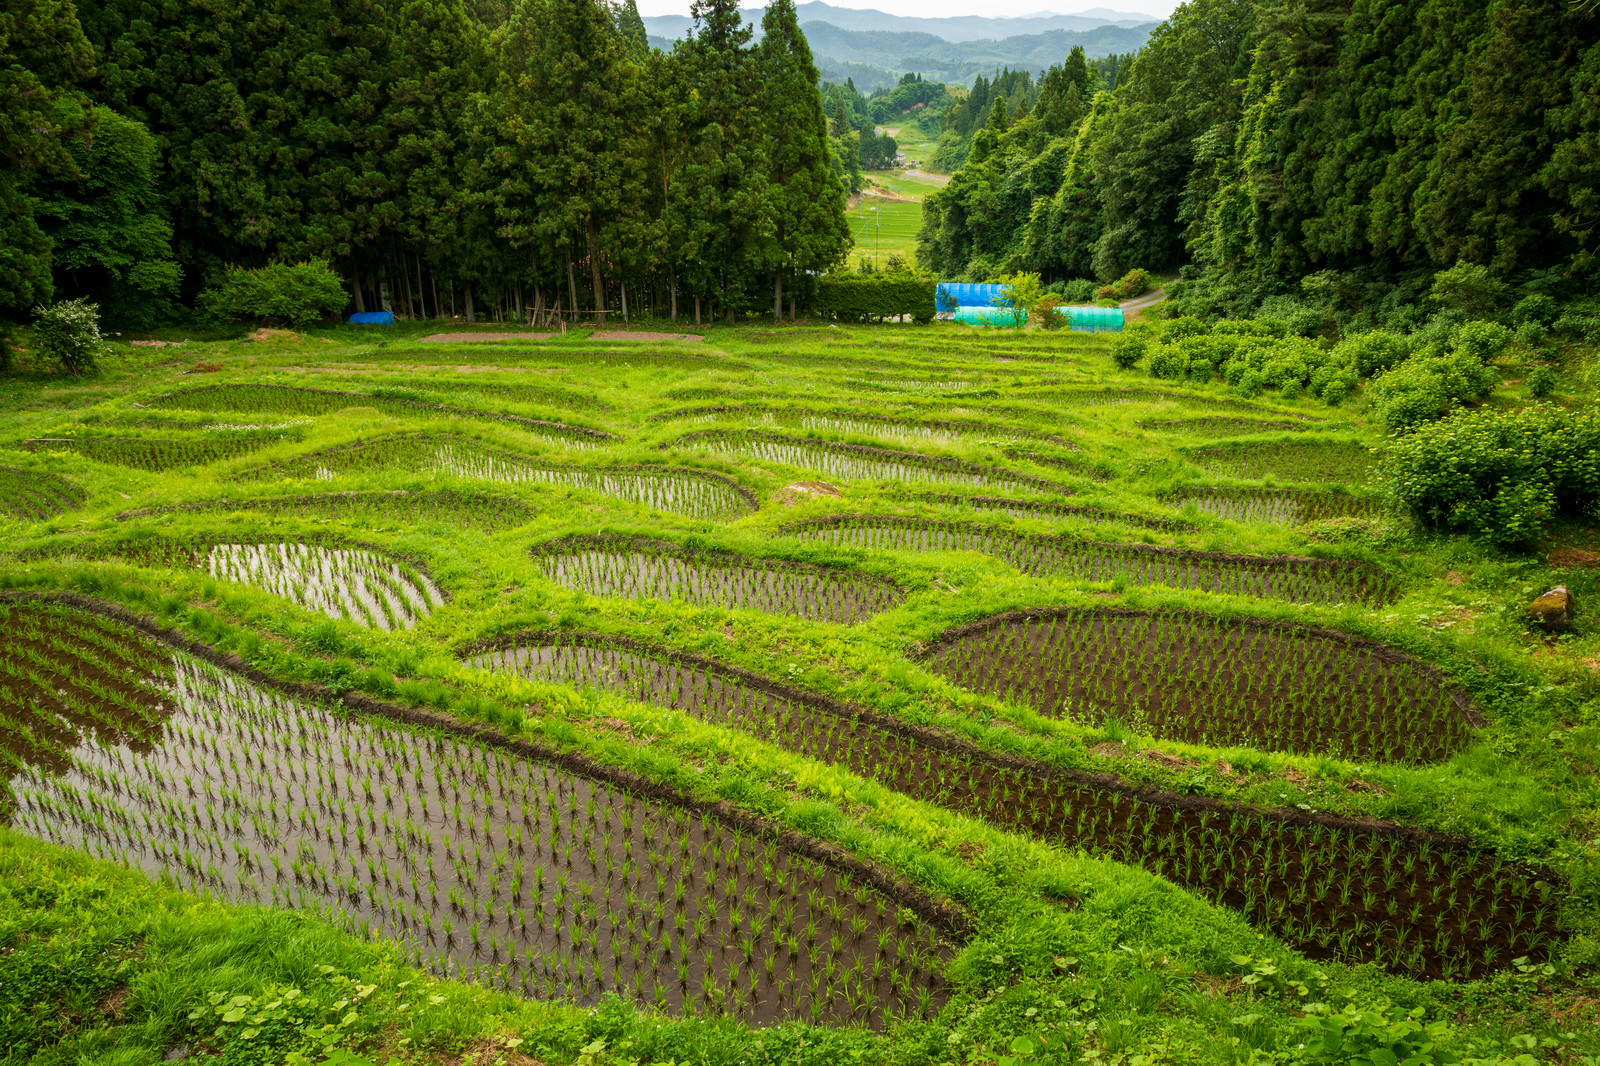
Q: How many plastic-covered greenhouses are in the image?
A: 3